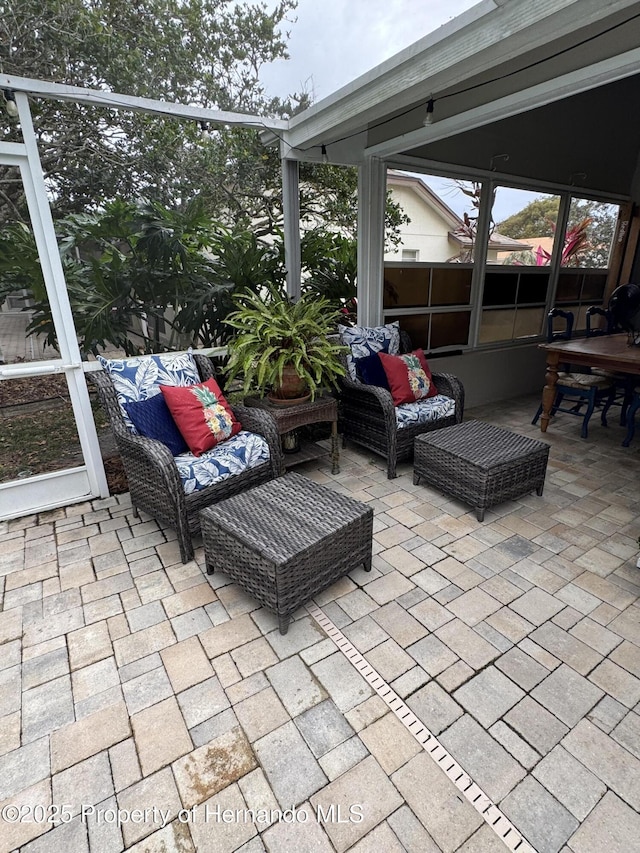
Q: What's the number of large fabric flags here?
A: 0